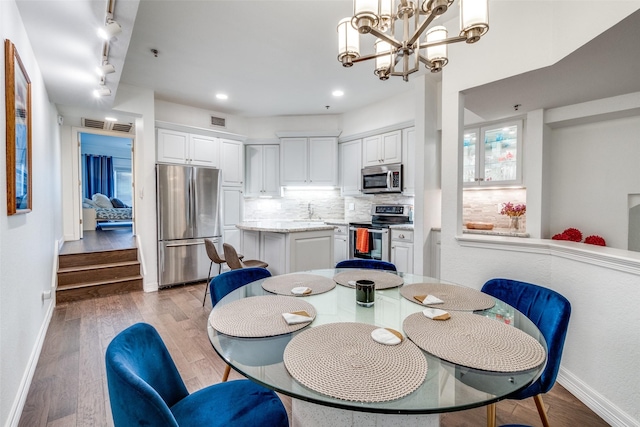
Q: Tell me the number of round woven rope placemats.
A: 6